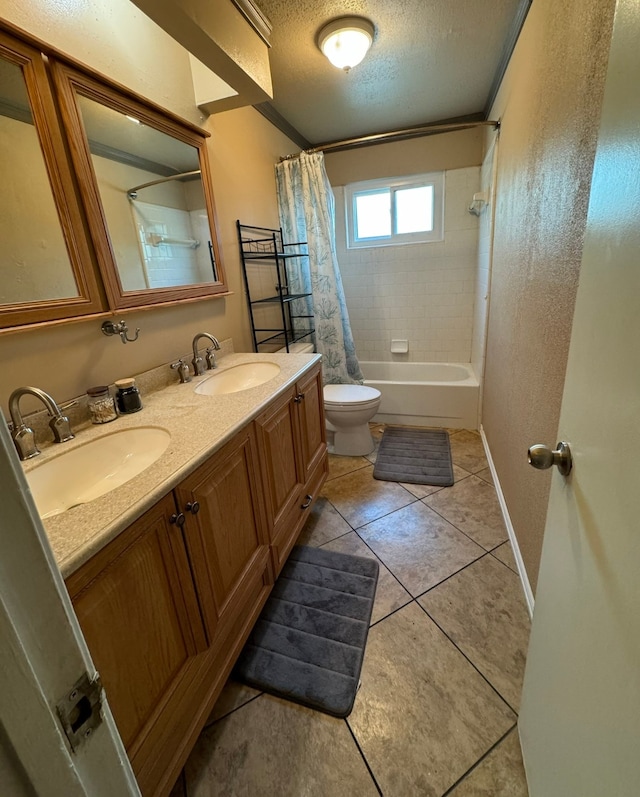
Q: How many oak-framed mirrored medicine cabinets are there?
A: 2